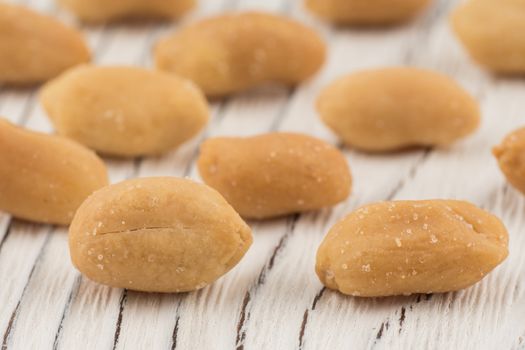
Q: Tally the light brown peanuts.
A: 12